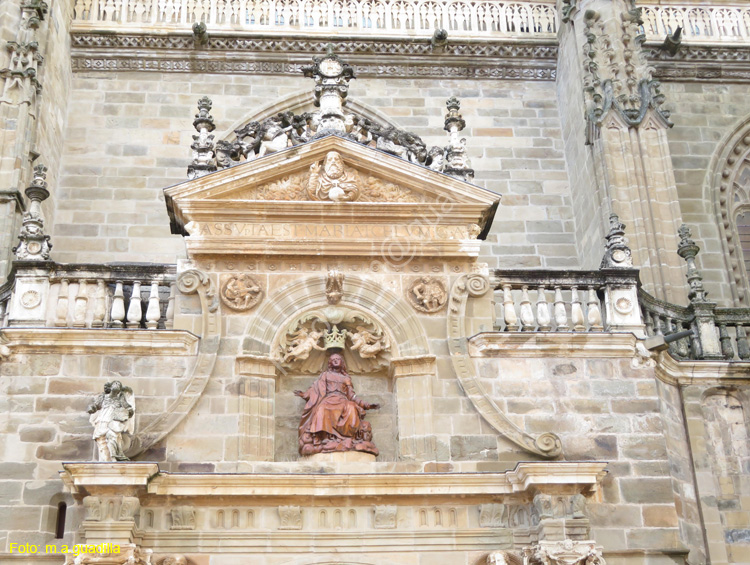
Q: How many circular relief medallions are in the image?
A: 2